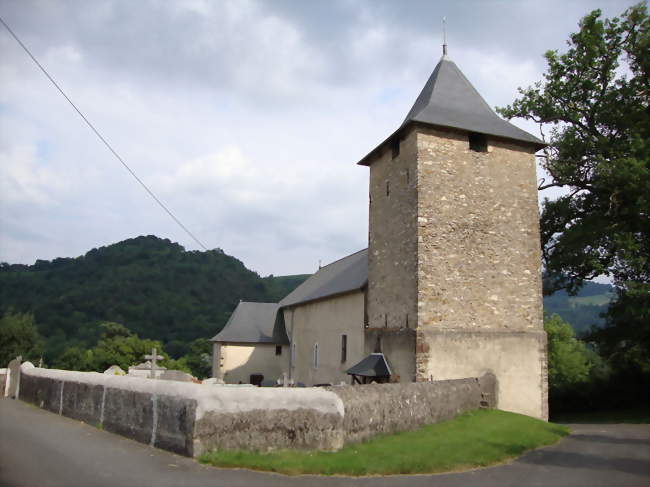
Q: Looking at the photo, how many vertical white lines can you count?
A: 3